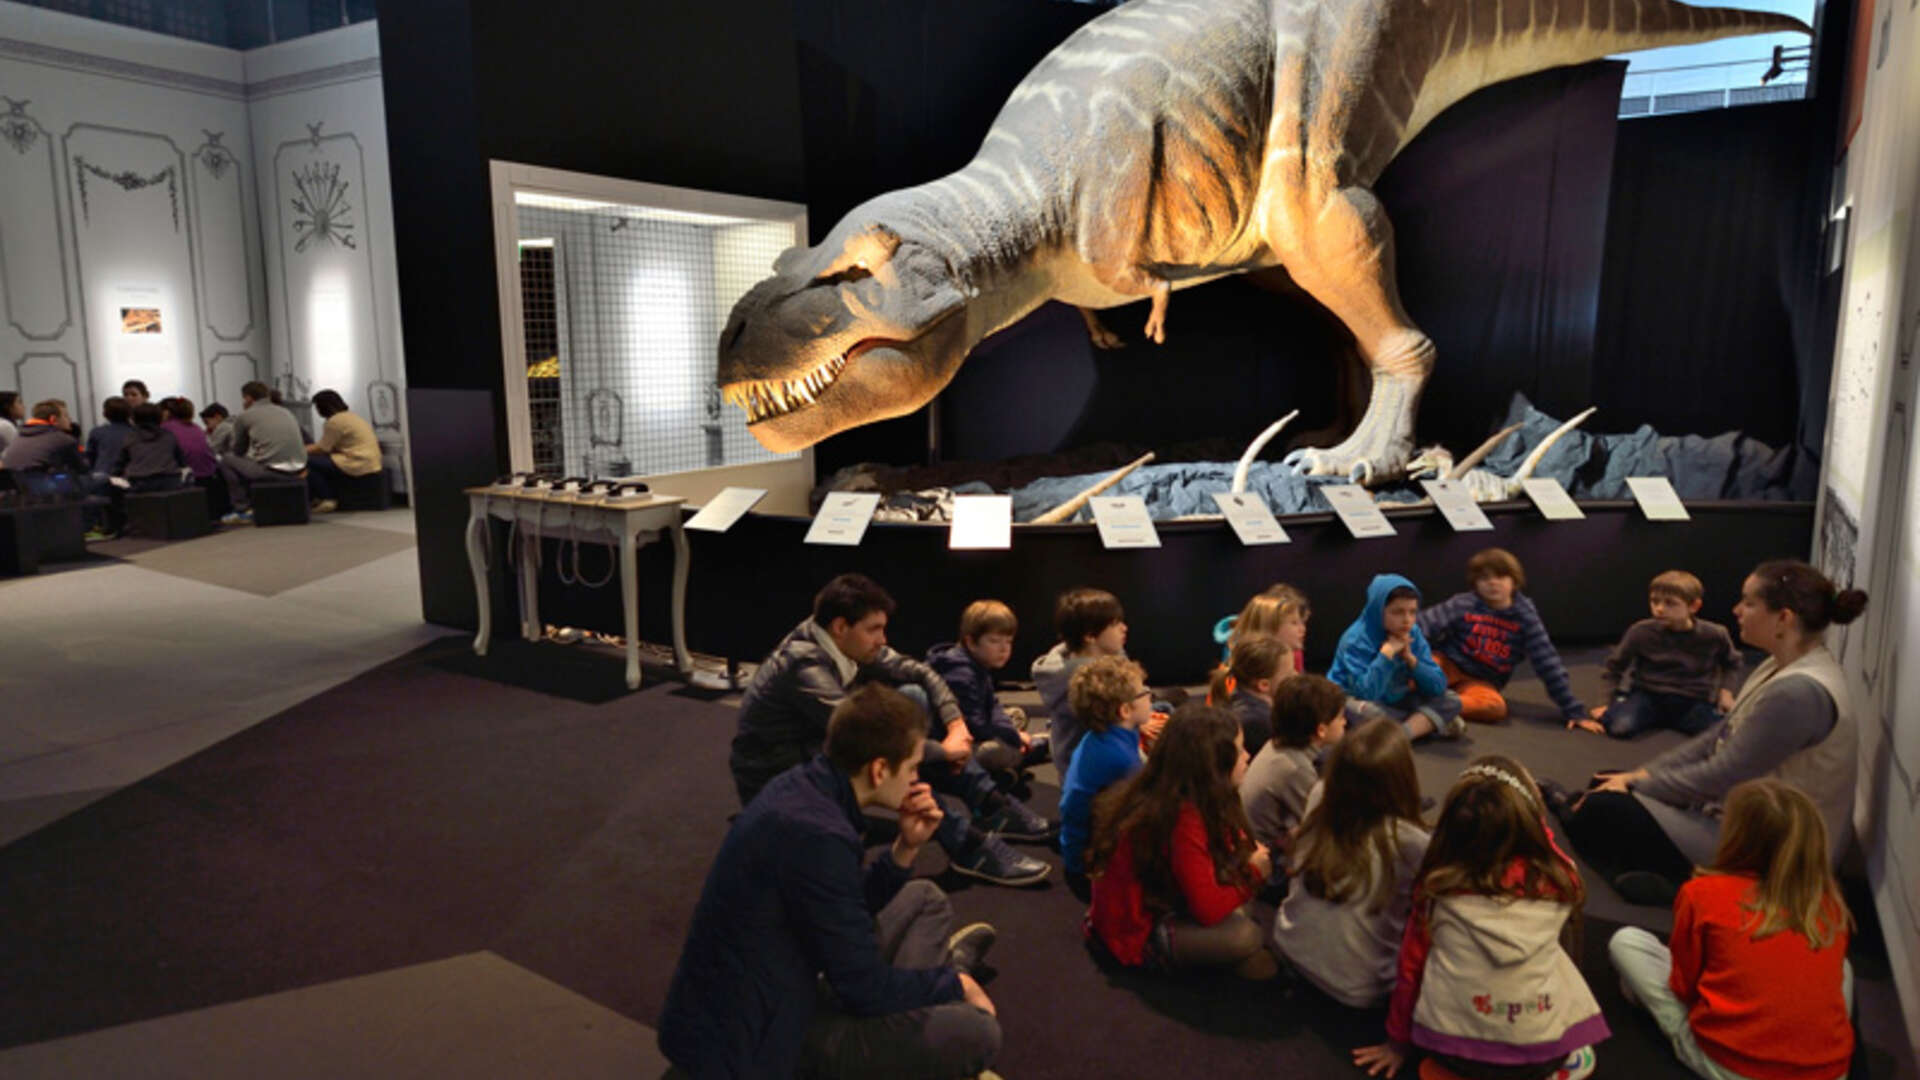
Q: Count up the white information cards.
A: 9